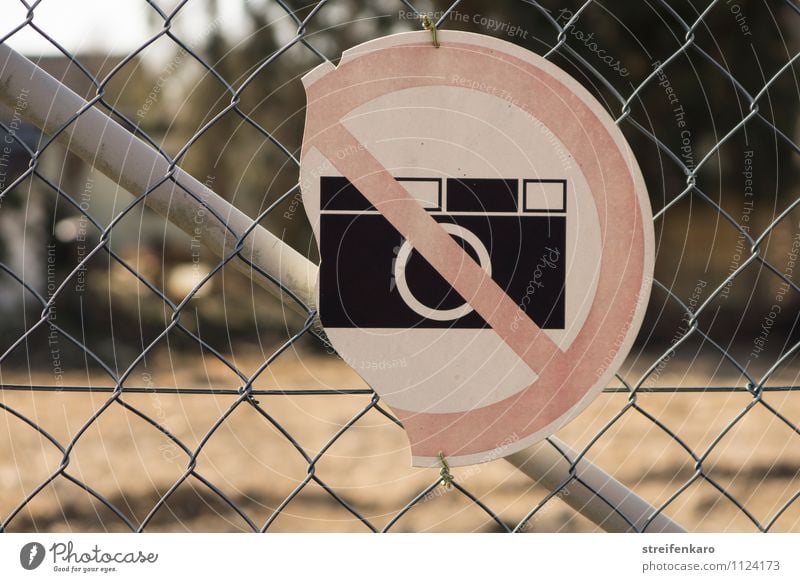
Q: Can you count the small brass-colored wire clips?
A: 2